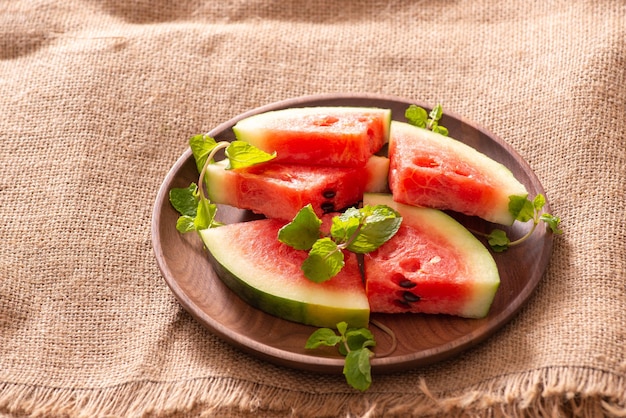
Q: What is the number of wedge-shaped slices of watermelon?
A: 5